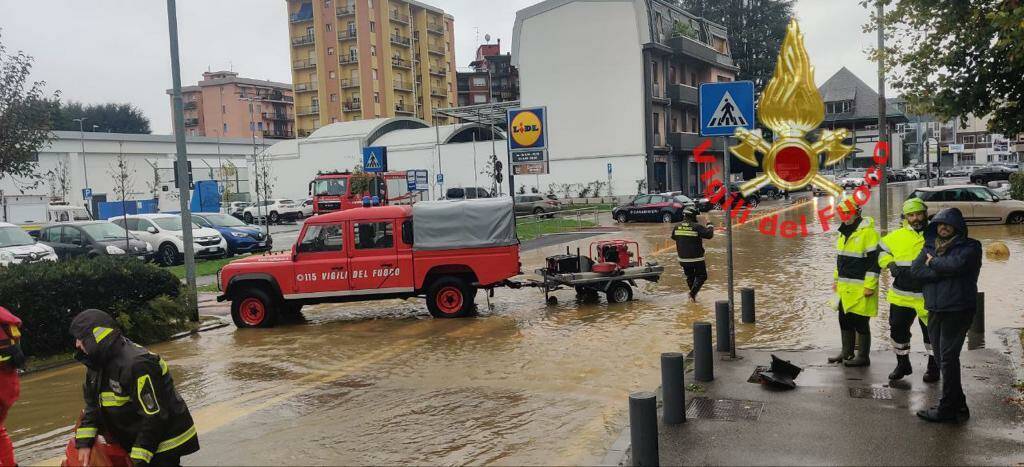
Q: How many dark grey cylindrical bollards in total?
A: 6